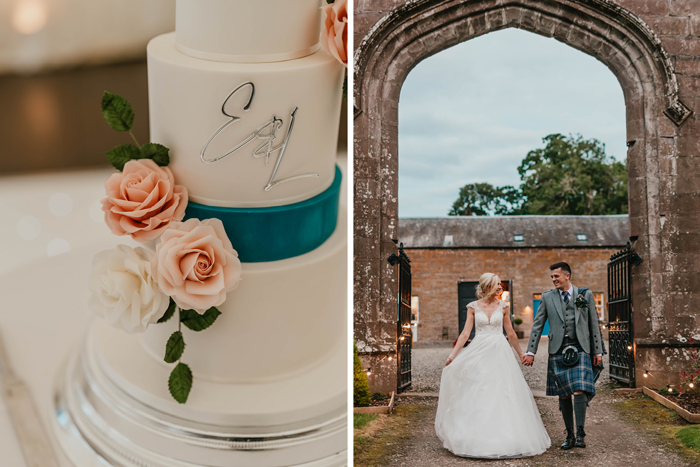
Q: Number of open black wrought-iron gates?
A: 2